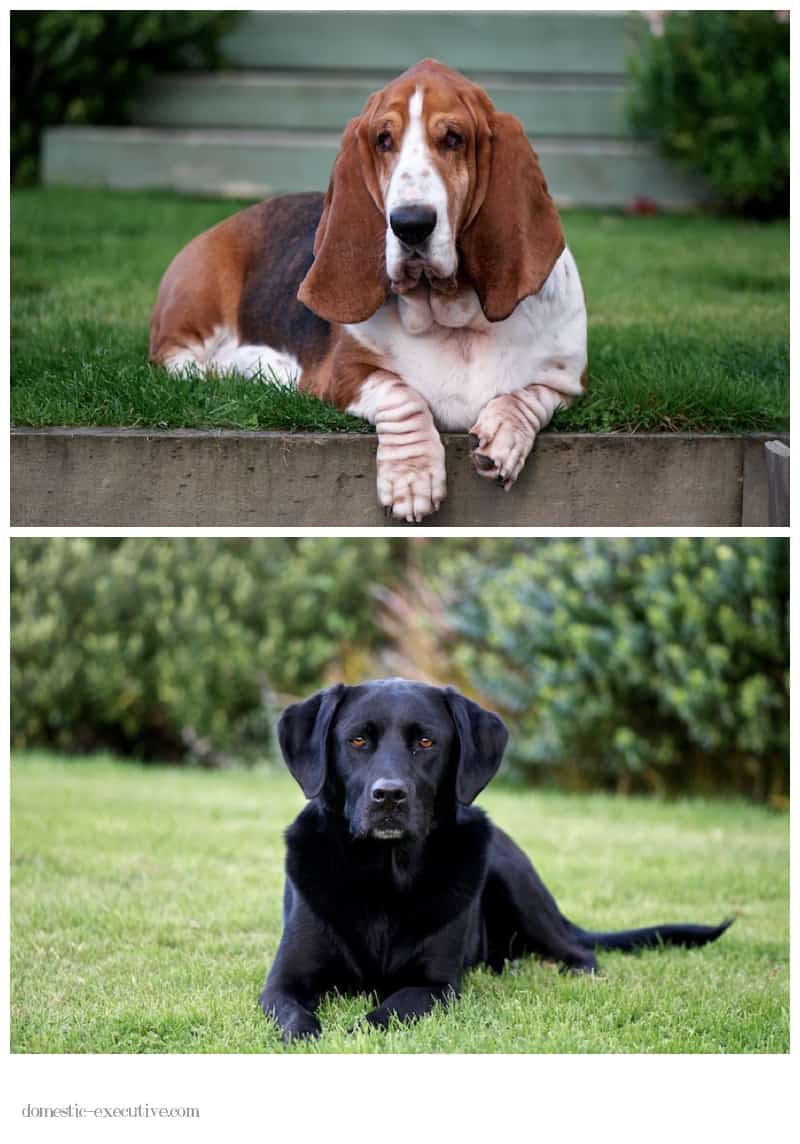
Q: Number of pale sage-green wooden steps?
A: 3